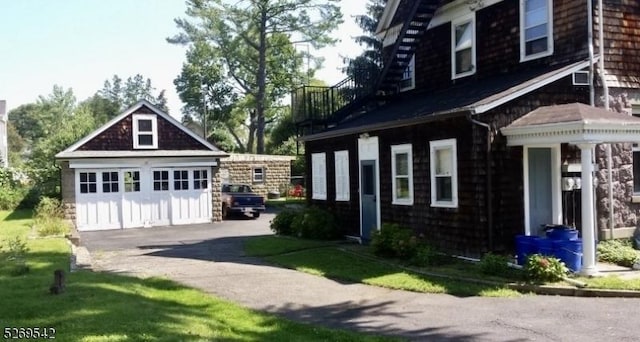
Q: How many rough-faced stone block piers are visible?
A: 2